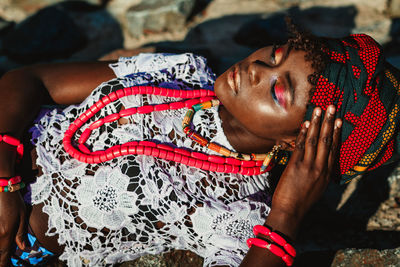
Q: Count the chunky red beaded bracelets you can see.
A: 4